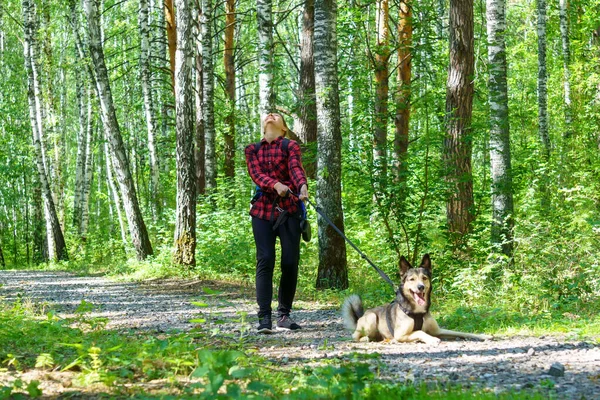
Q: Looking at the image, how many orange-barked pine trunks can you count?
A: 4